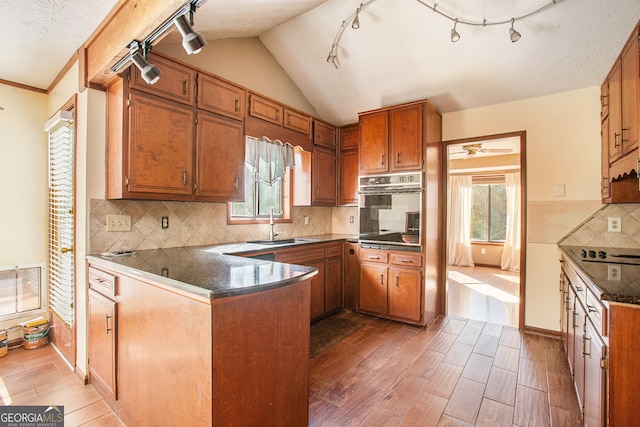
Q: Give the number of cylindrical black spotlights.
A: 2